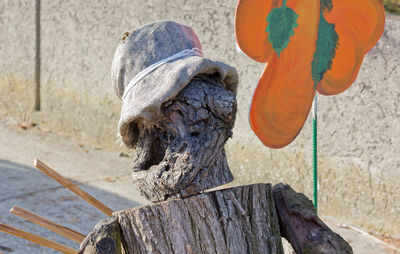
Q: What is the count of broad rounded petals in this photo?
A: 4